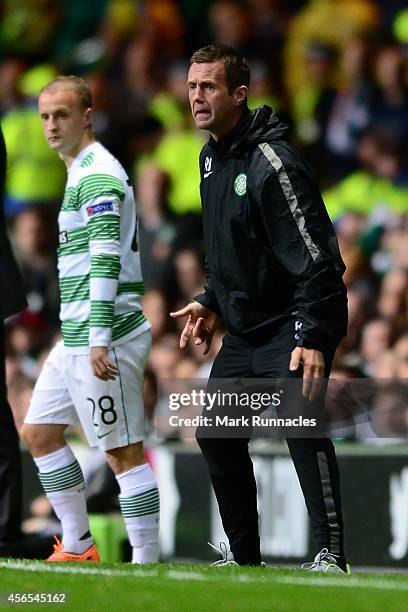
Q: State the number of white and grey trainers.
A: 2